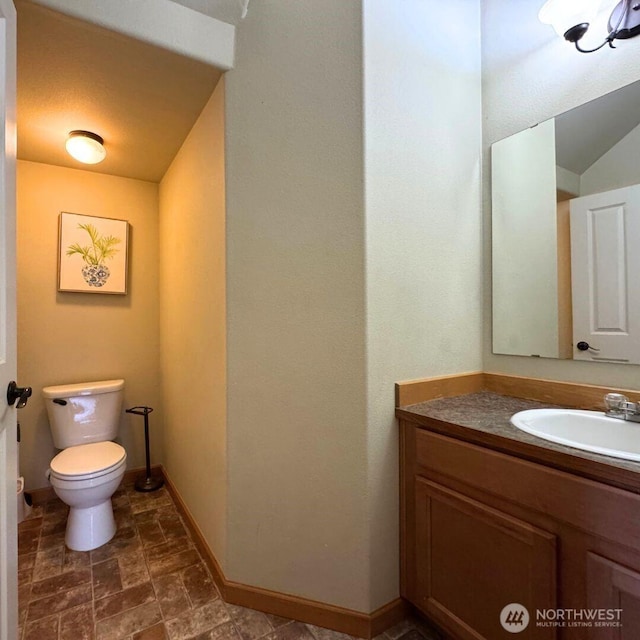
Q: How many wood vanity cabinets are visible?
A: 1